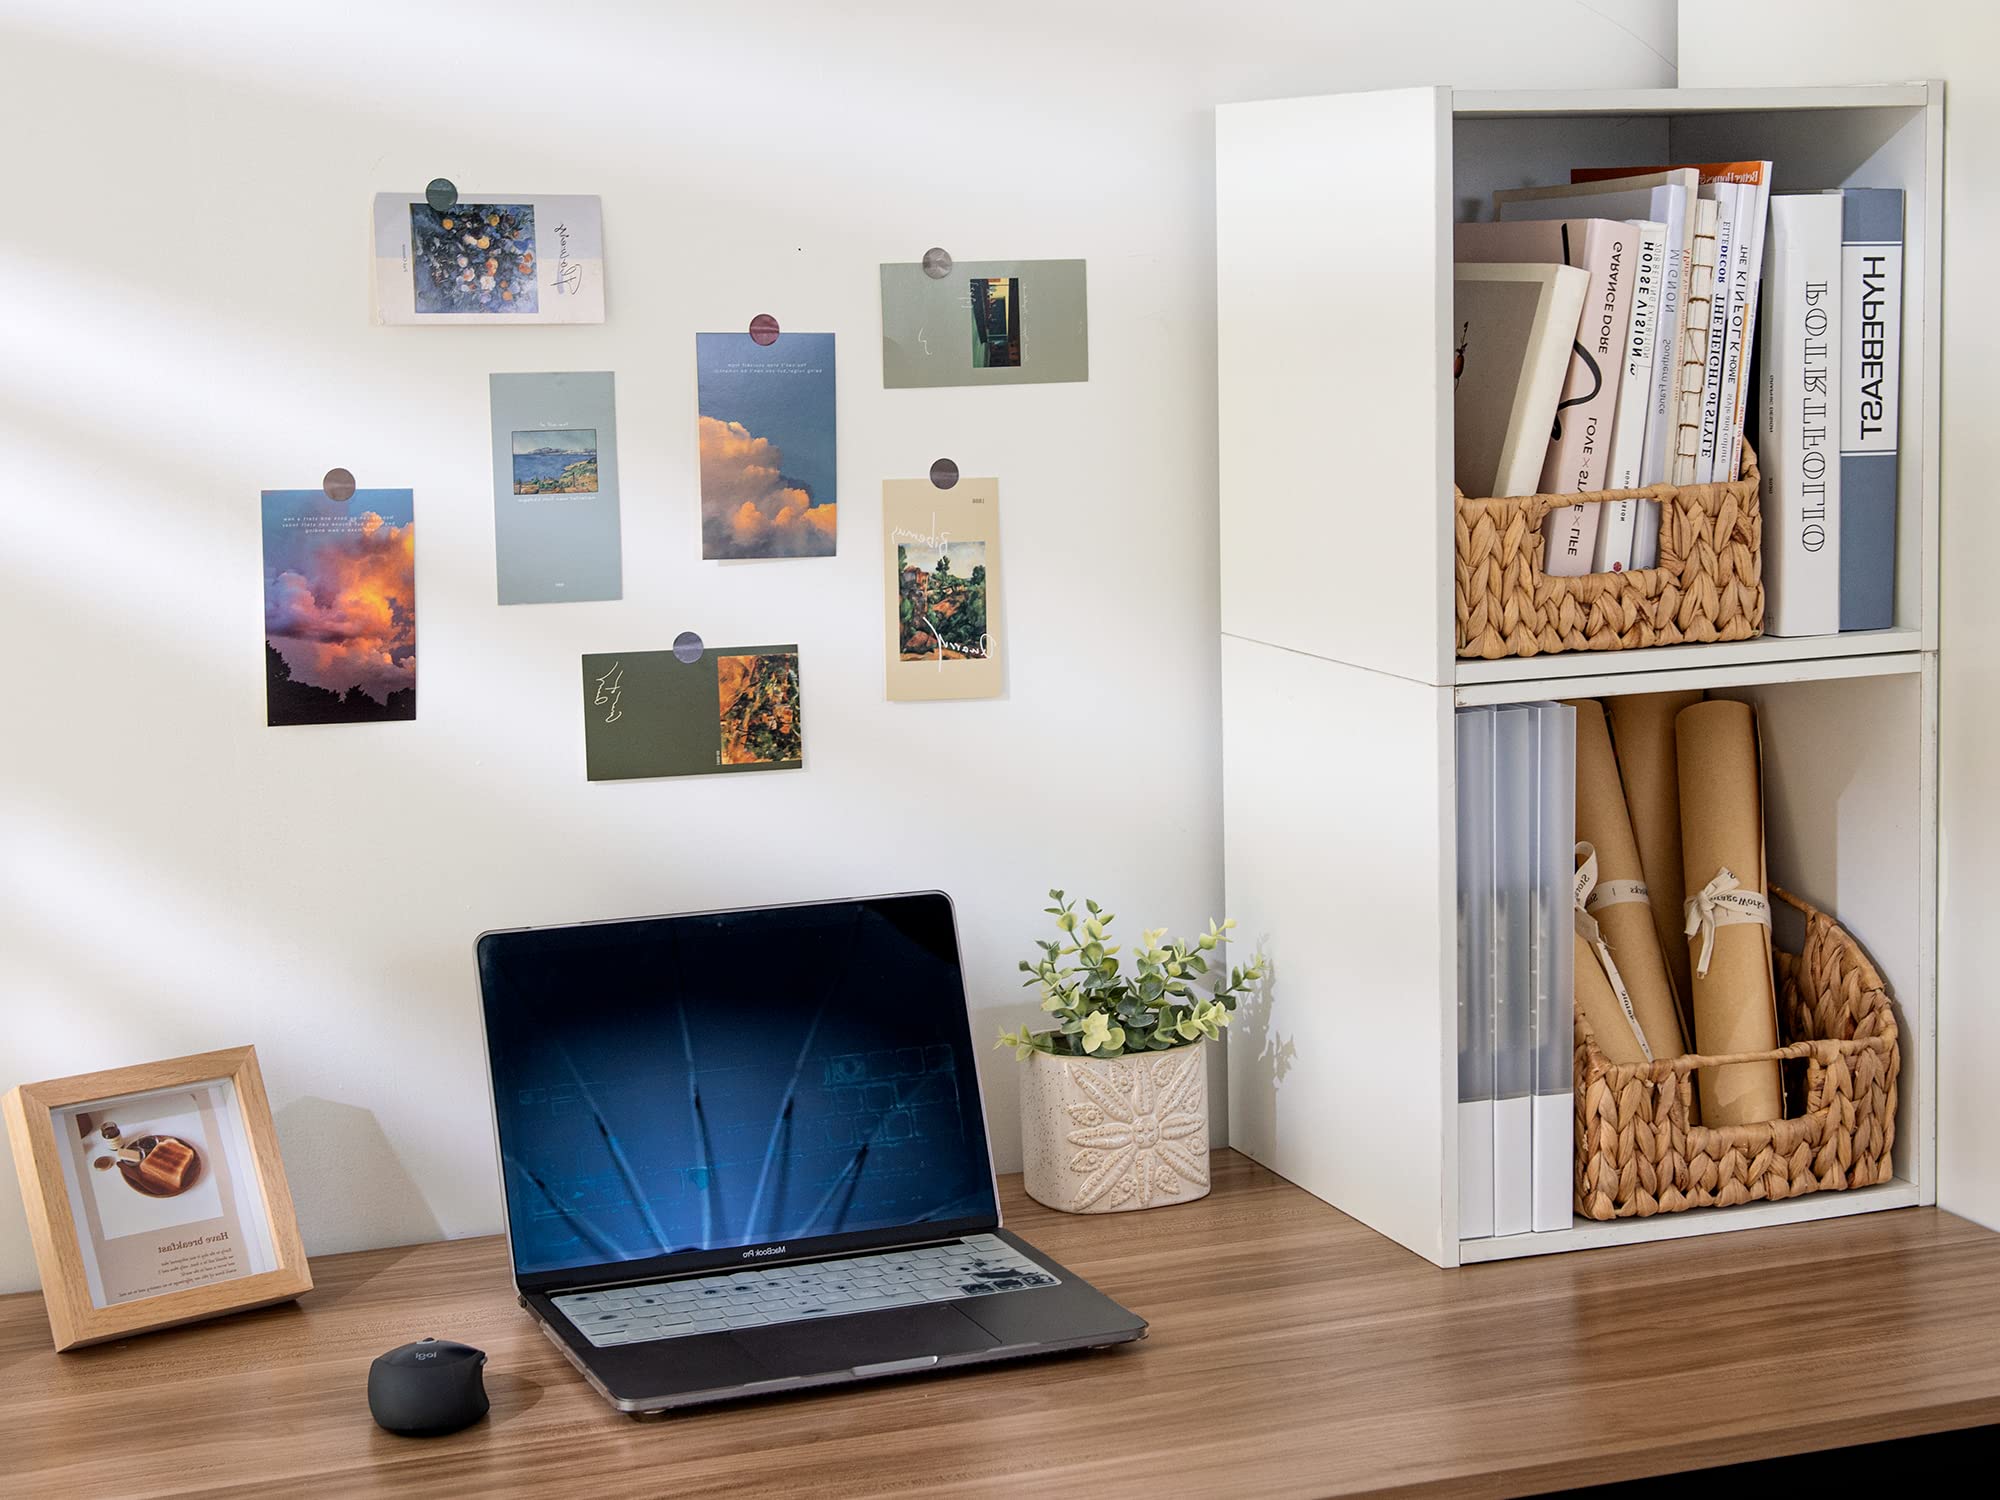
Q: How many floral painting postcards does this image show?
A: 1